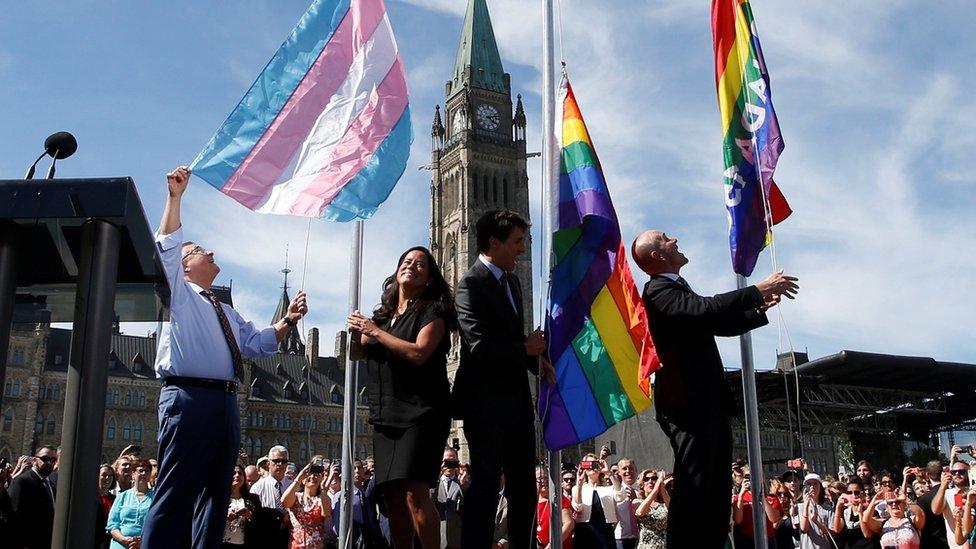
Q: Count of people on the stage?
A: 4